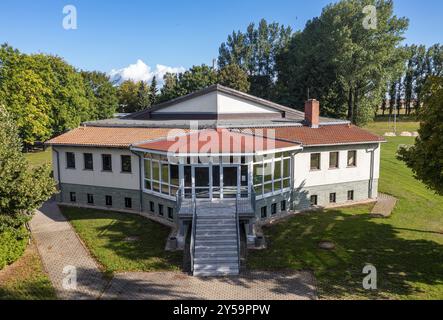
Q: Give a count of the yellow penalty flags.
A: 0